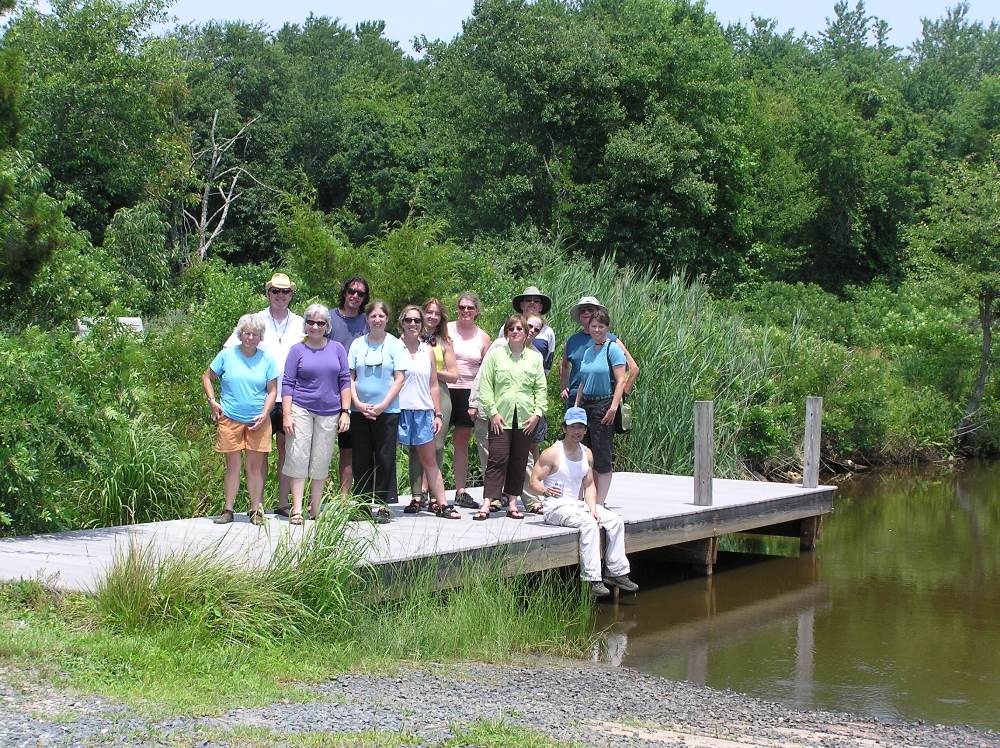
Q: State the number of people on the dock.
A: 14